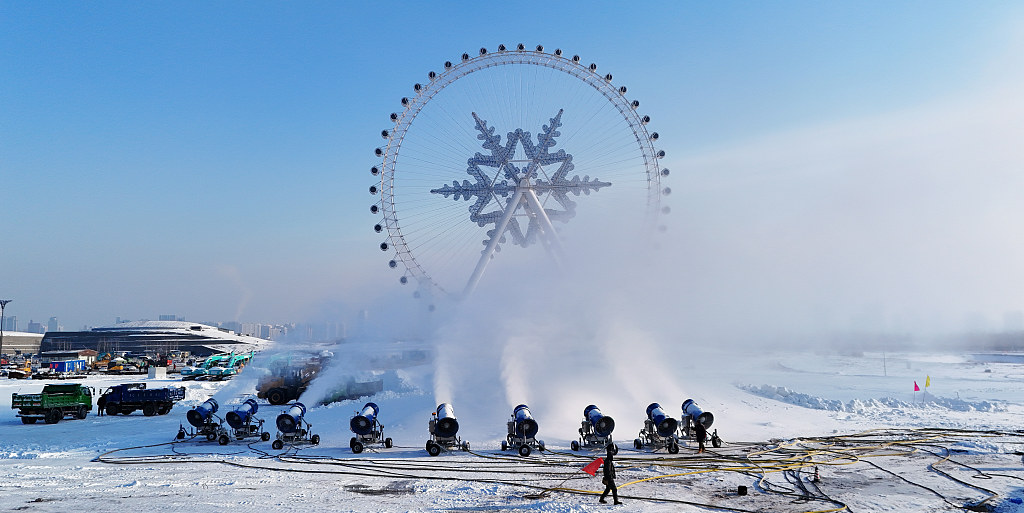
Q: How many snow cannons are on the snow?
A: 9